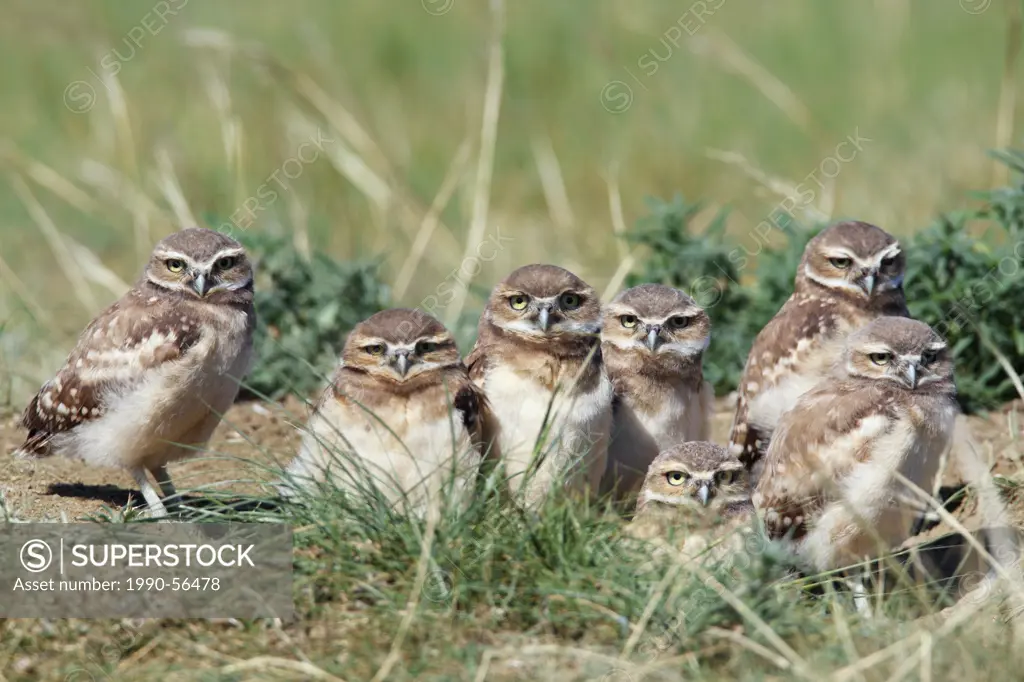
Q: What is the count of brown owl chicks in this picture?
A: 7